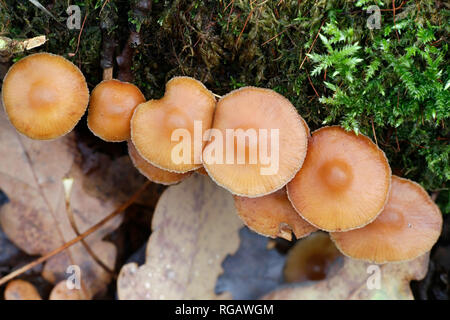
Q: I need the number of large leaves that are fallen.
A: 3